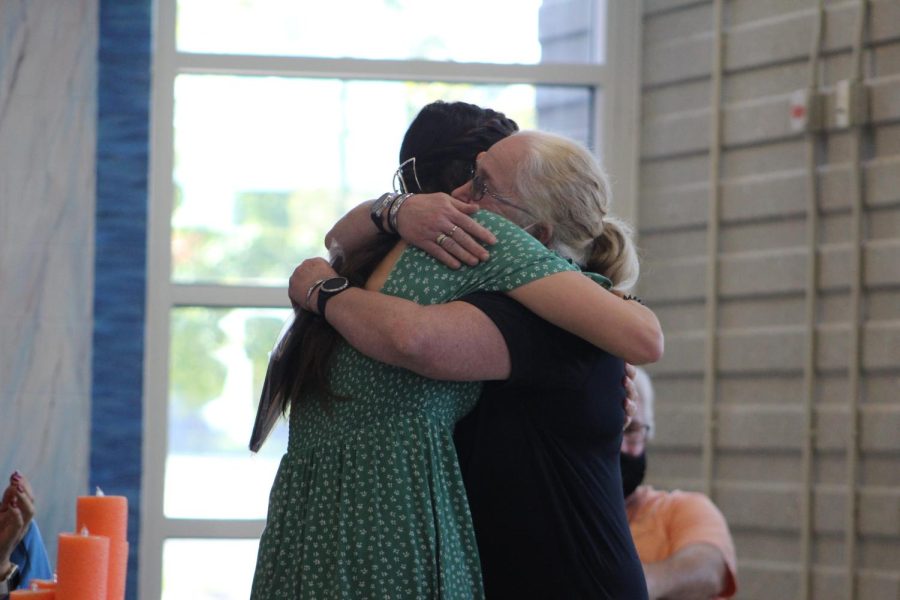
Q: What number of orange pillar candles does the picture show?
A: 4